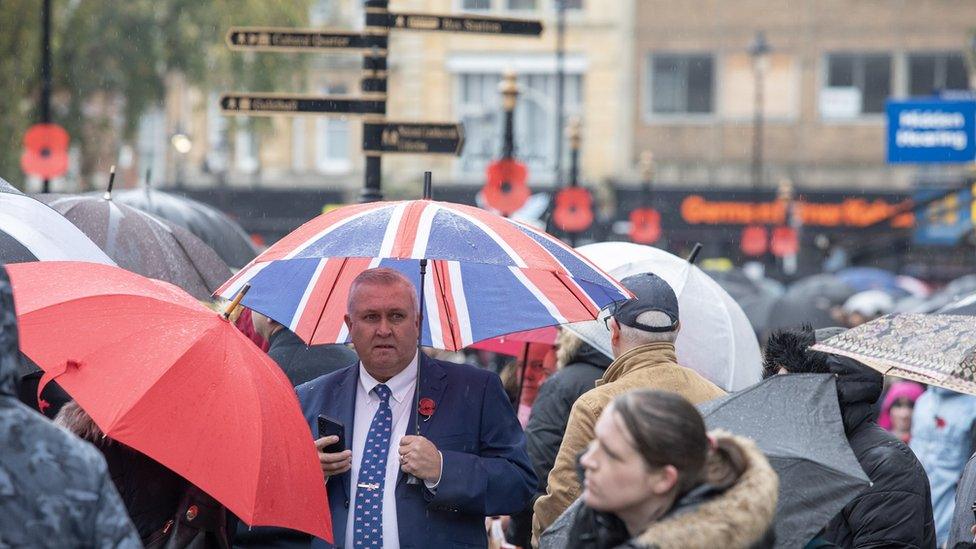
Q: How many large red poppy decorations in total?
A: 6